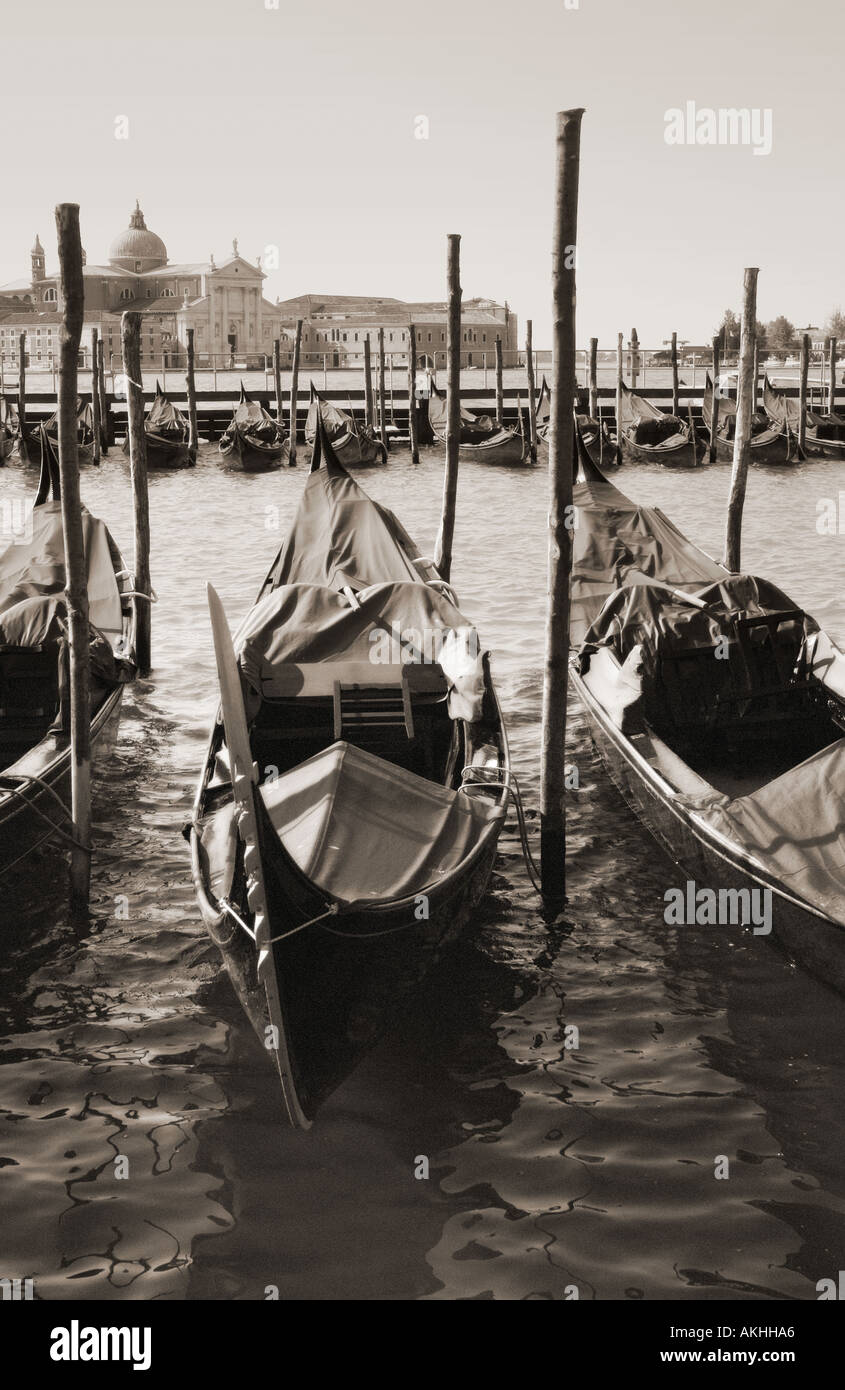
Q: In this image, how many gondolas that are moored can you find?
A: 13